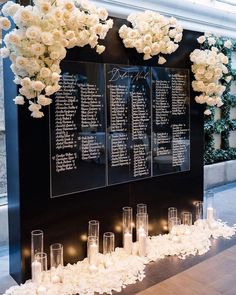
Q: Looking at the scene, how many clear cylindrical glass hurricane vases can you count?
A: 14